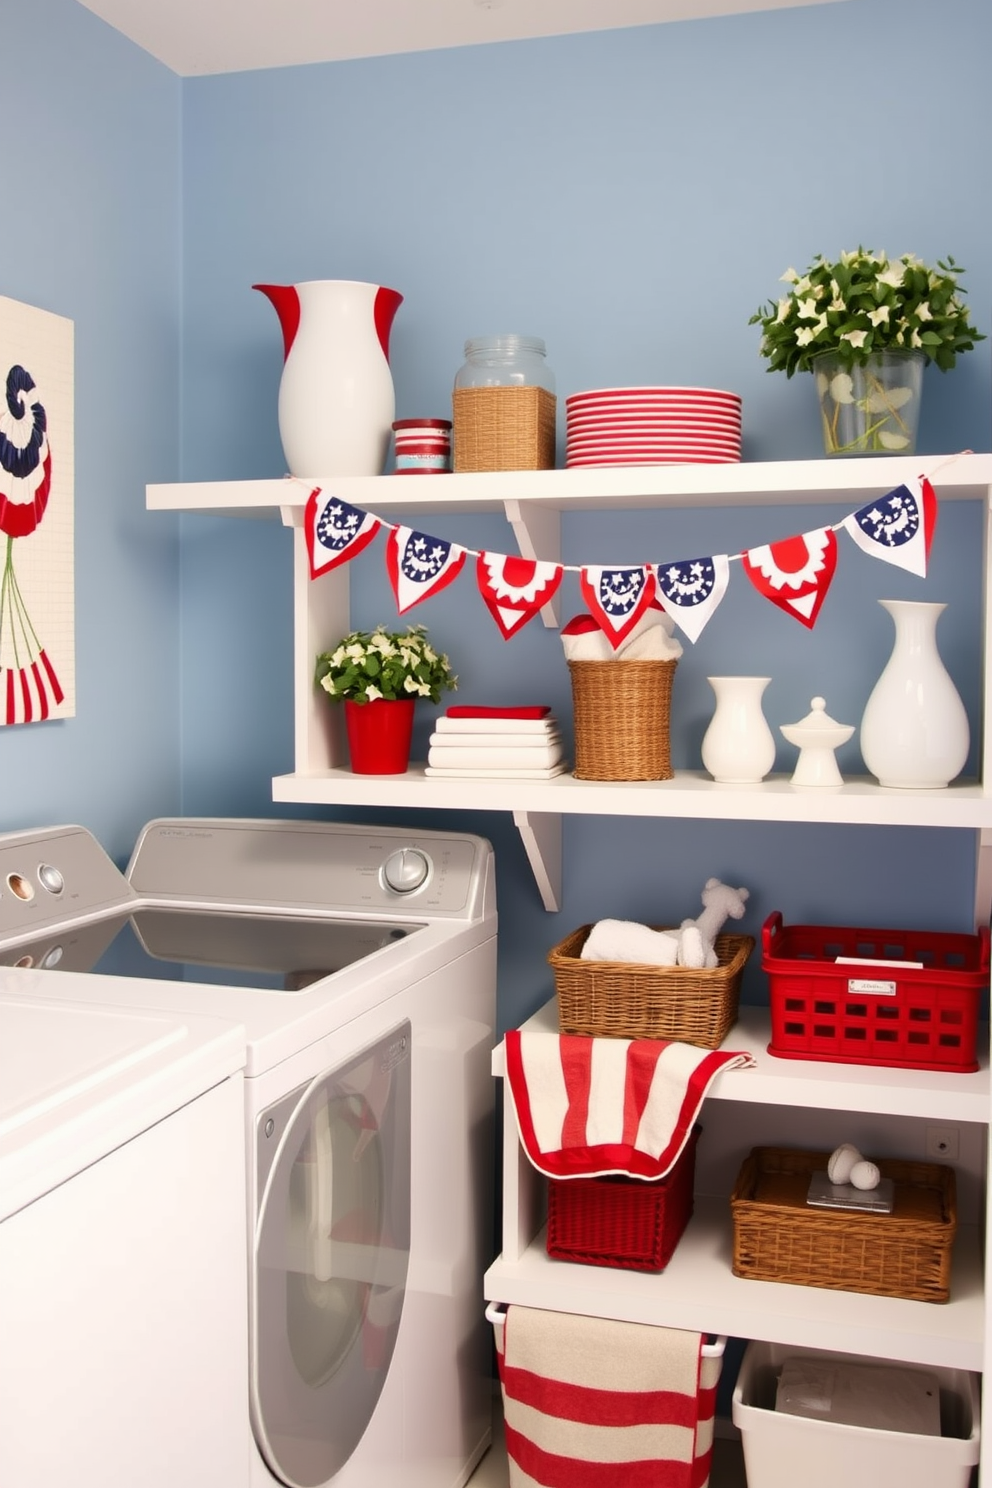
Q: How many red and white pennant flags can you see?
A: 2